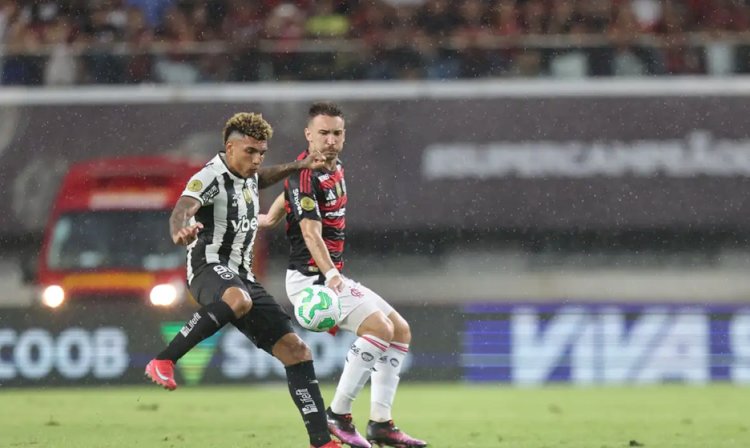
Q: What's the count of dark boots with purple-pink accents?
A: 2